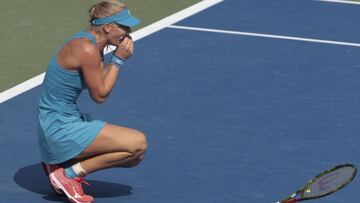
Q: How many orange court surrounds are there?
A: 0